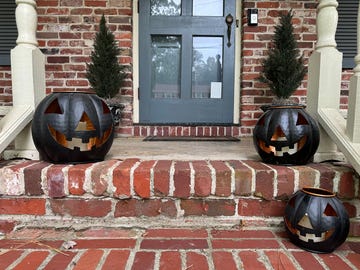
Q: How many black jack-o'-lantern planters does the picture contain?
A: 3